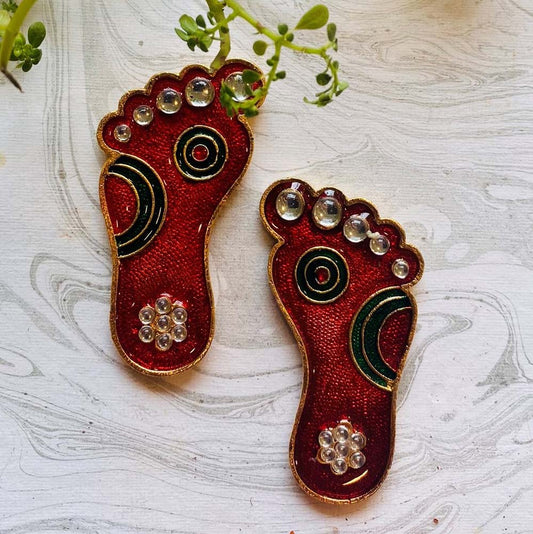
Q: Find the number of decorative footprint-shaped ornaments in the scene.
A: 2